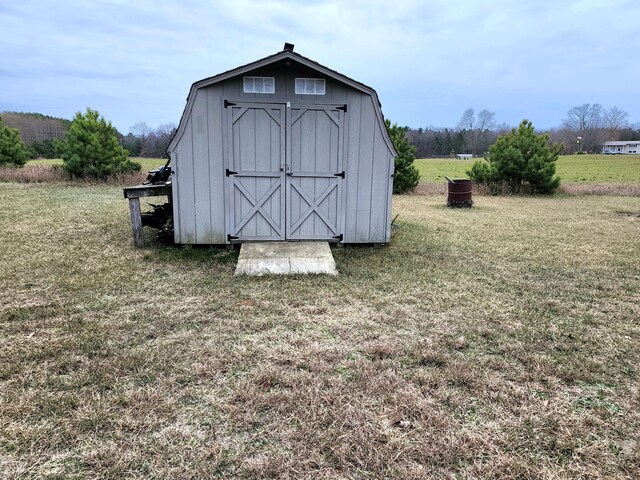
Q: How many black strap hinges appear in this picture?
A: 6